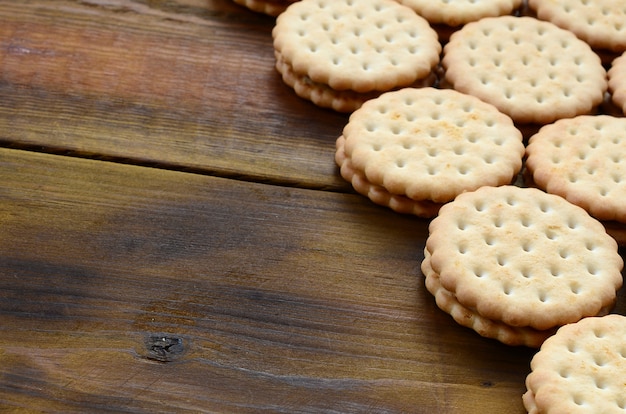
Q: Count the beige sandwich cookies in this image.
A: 10